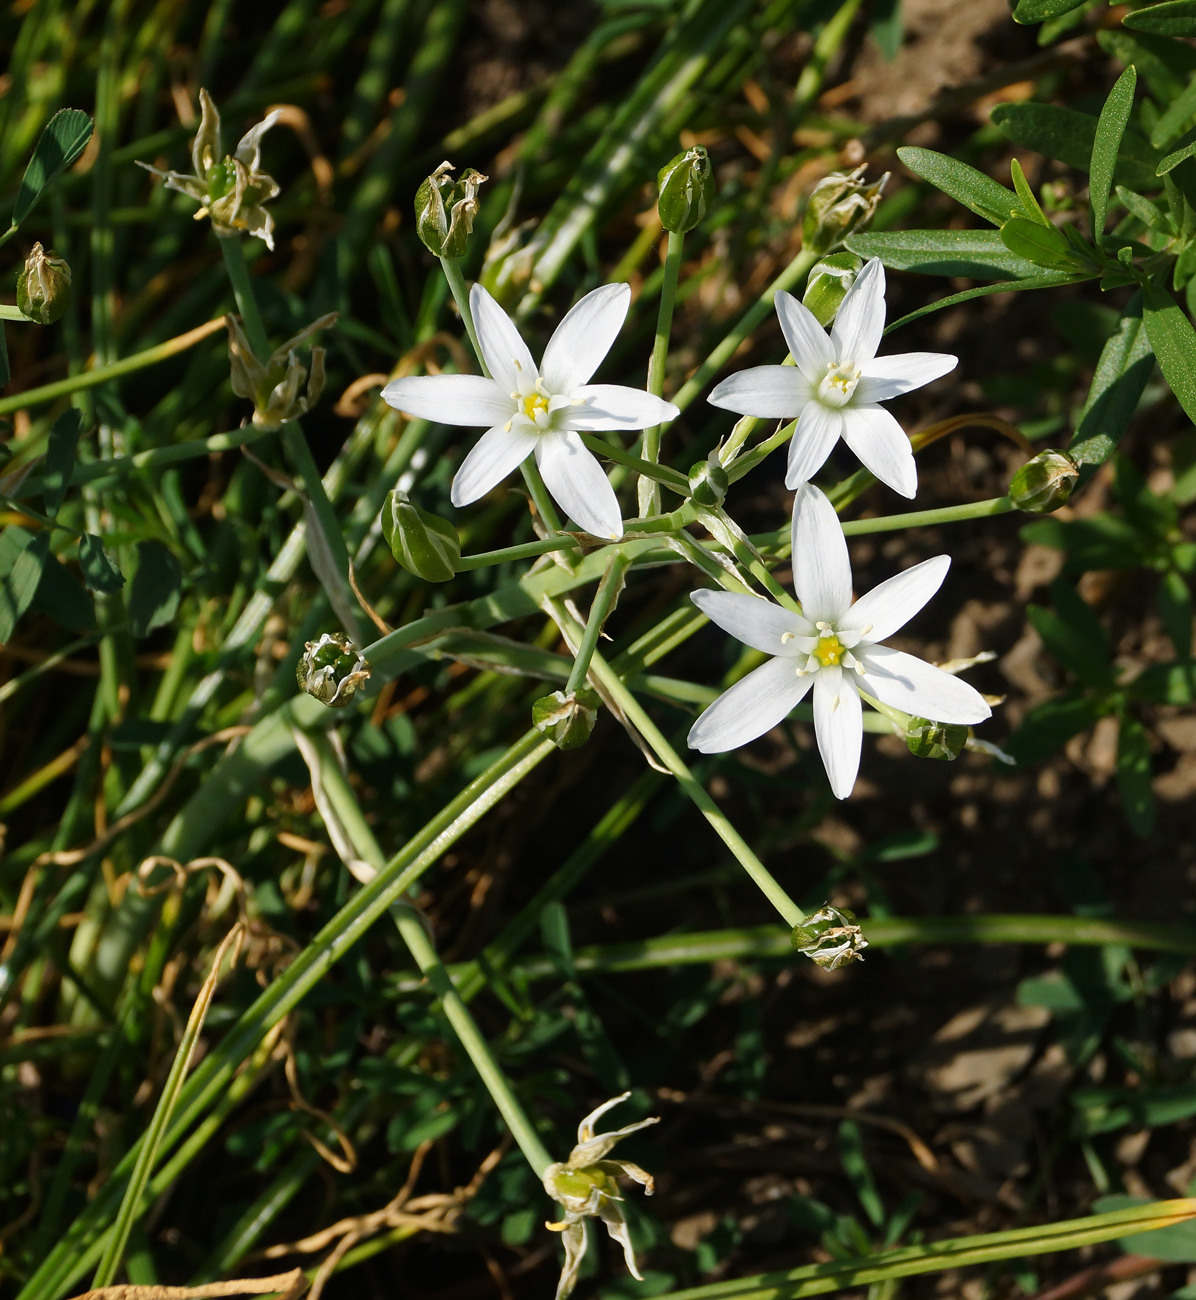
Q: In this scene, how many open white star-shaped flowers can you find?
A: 3